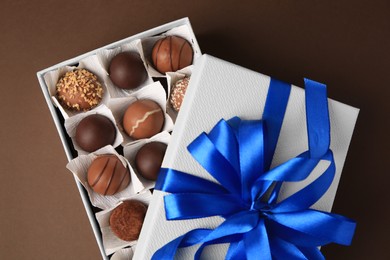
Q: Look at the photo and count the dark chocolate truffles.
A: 3